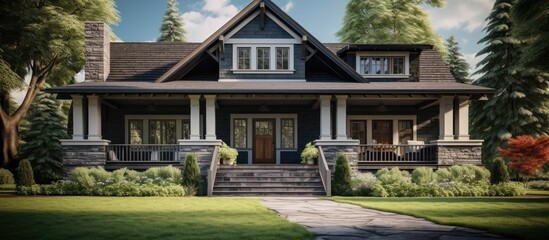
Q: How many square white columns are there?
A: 8